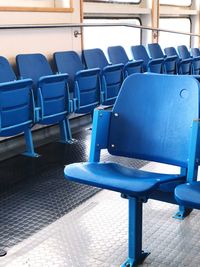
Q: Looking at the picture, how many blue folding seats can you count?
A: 12